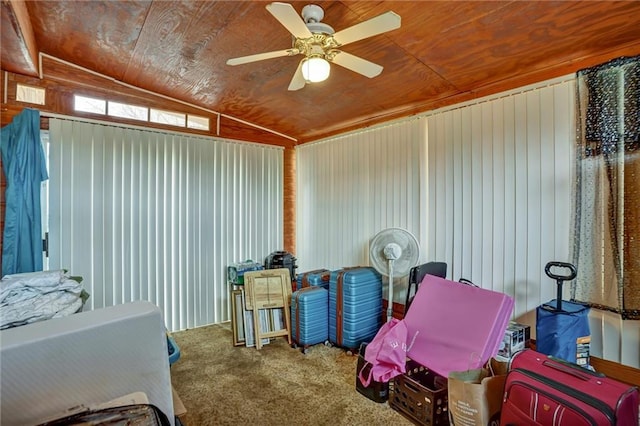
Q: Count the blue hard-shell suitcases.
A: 3